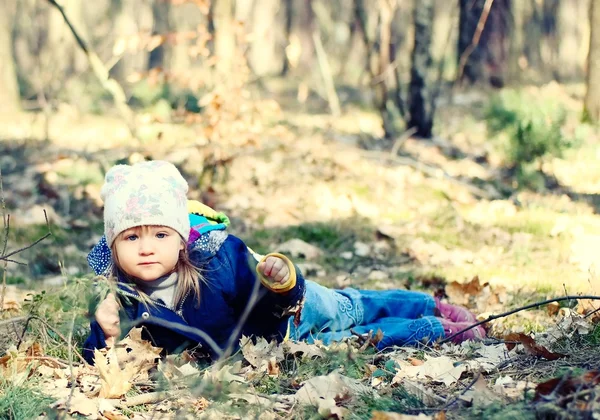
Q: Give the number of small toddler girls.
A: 1